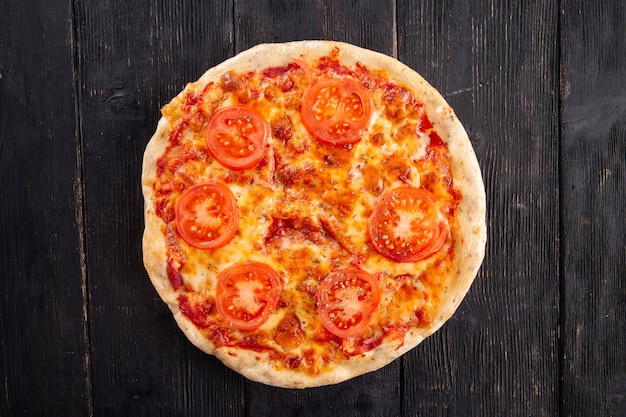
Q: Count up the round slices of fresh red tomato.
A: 6